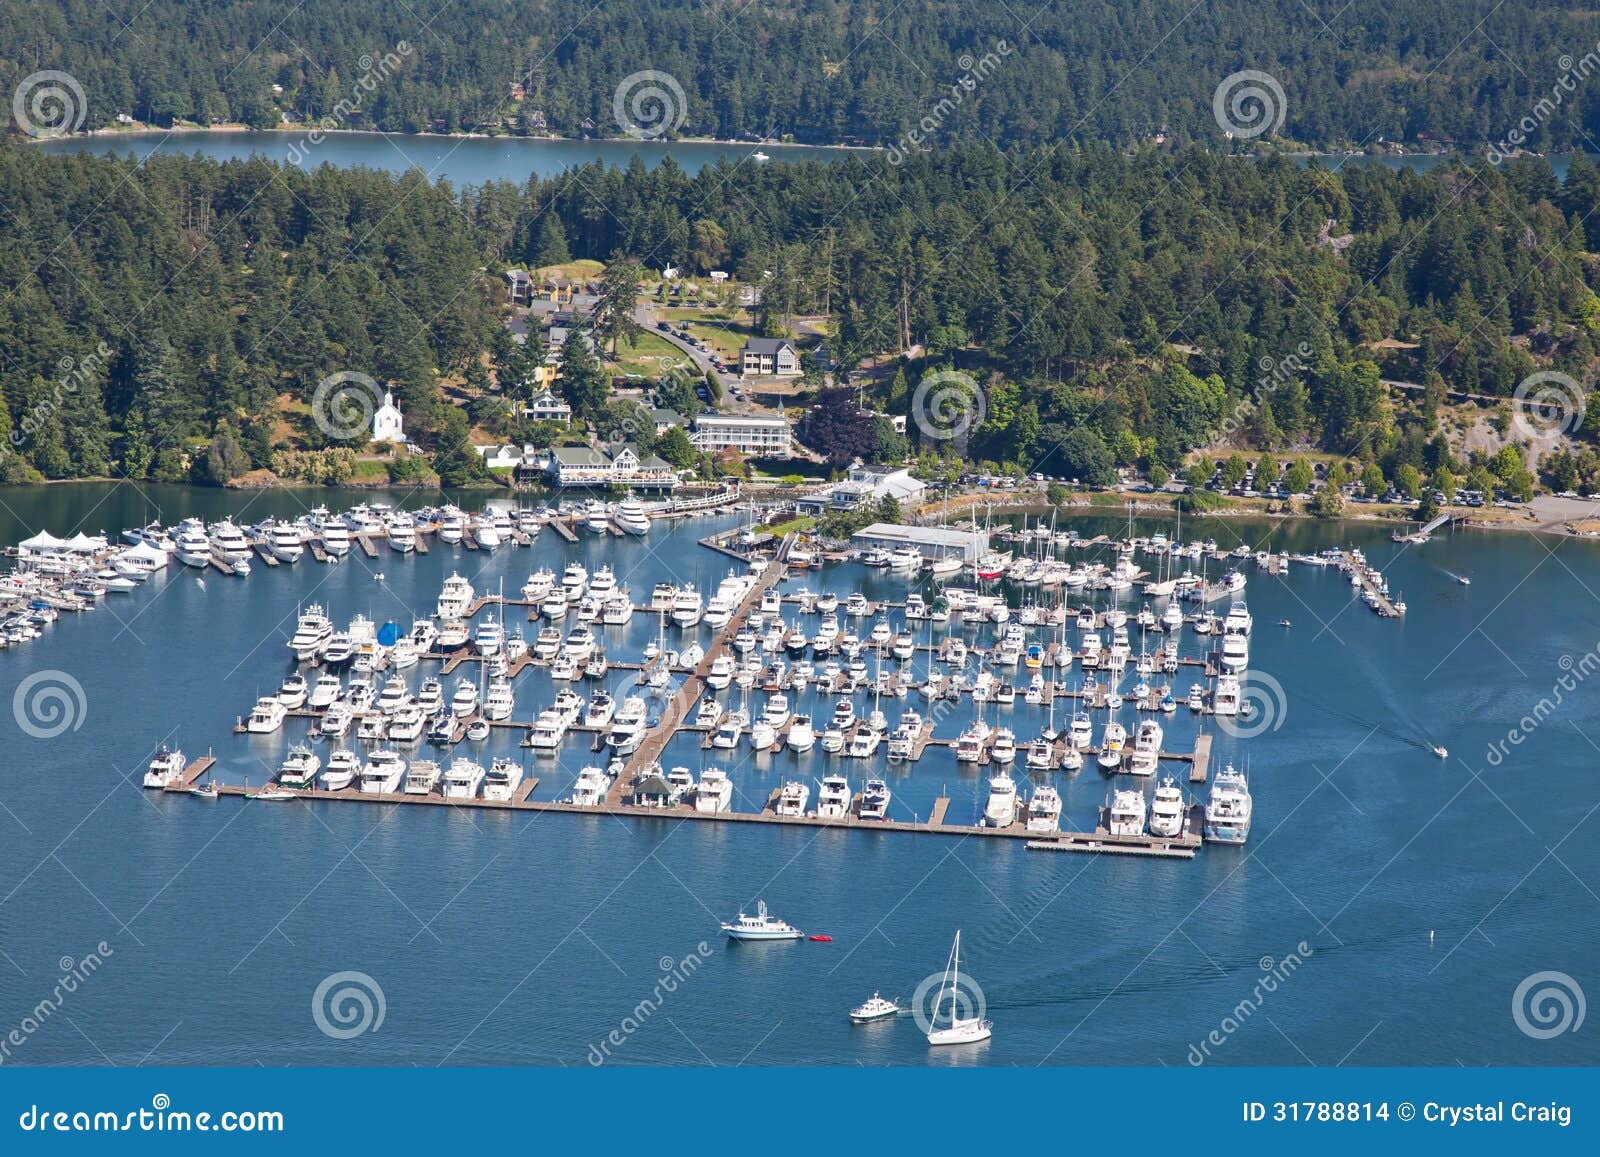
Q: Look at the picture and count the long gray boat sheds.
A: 1